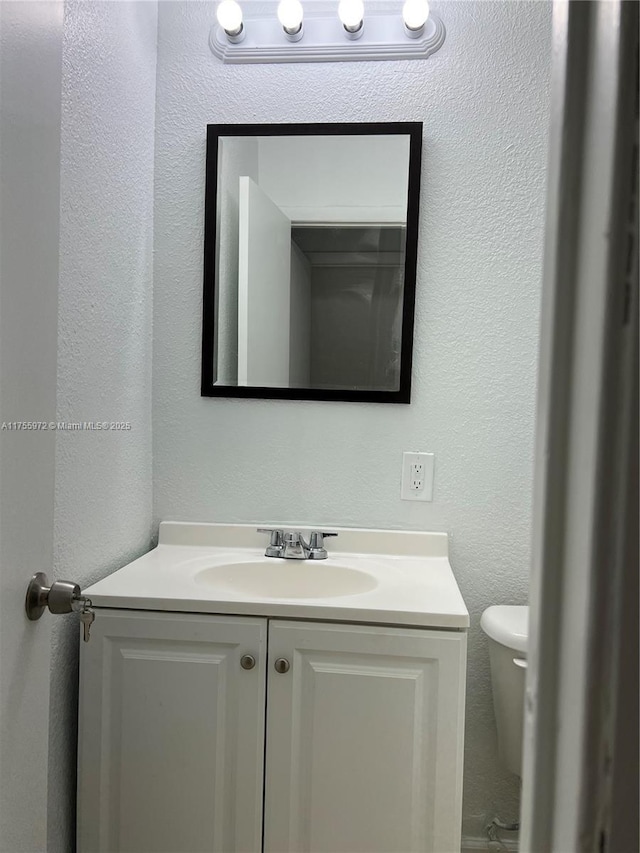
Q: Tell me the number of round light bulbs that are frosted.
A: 4